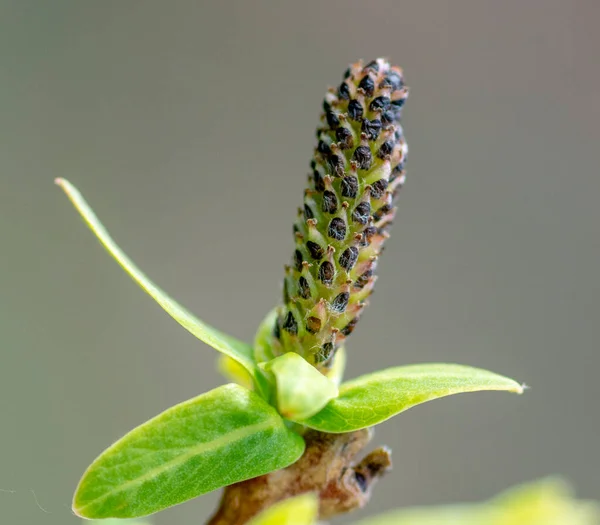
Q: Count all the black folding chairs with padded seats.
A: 0